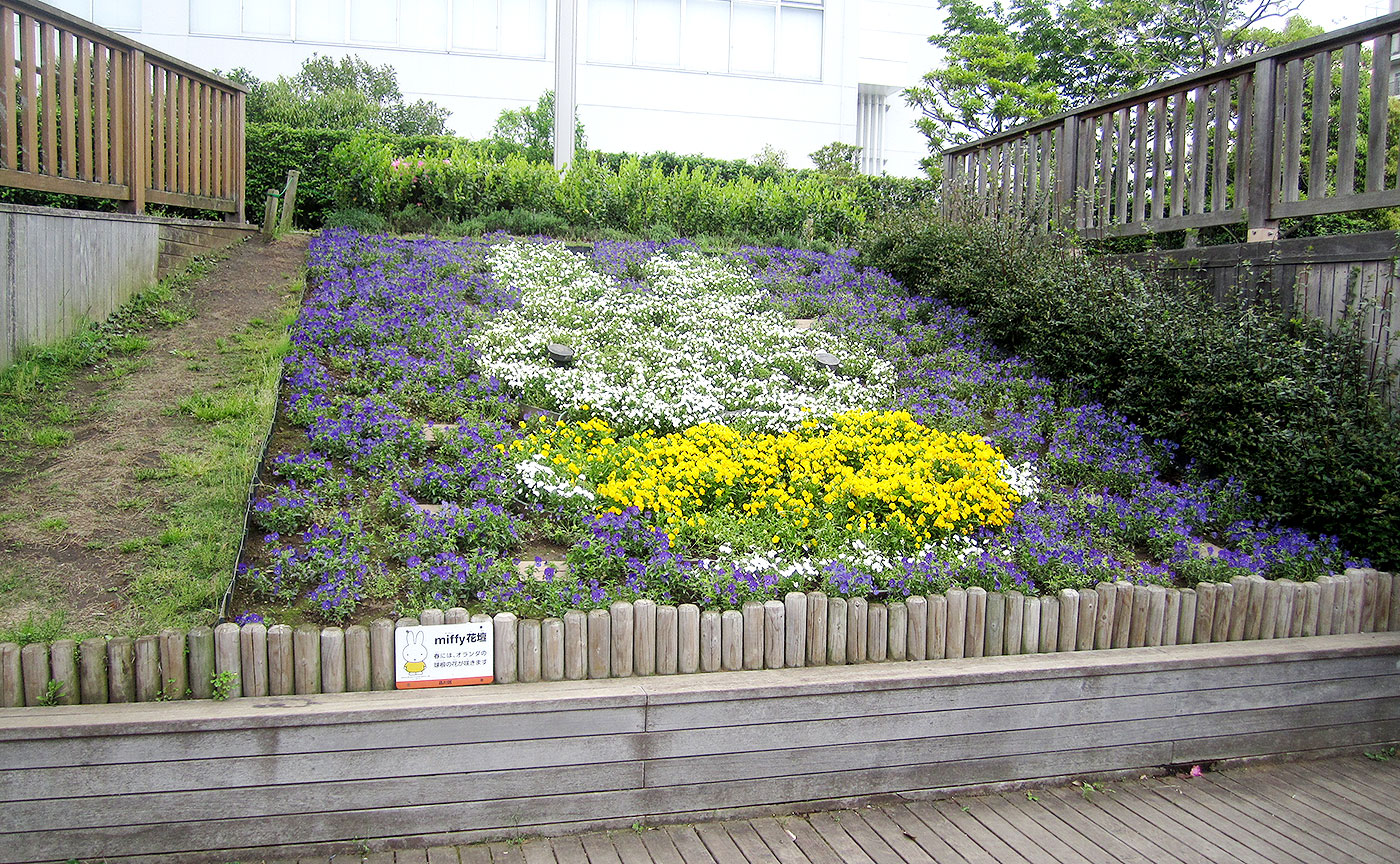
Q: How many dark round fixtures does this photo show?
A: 2